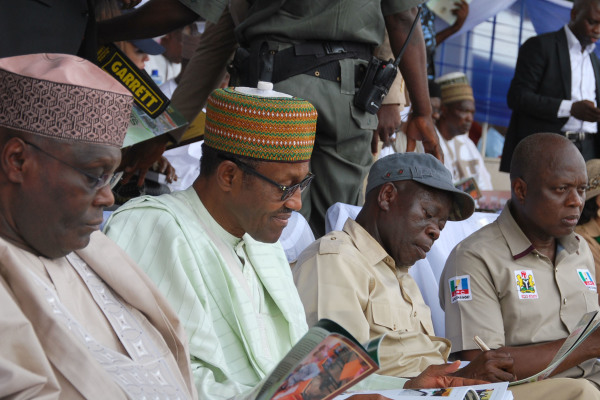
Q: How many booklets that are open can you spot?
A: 3